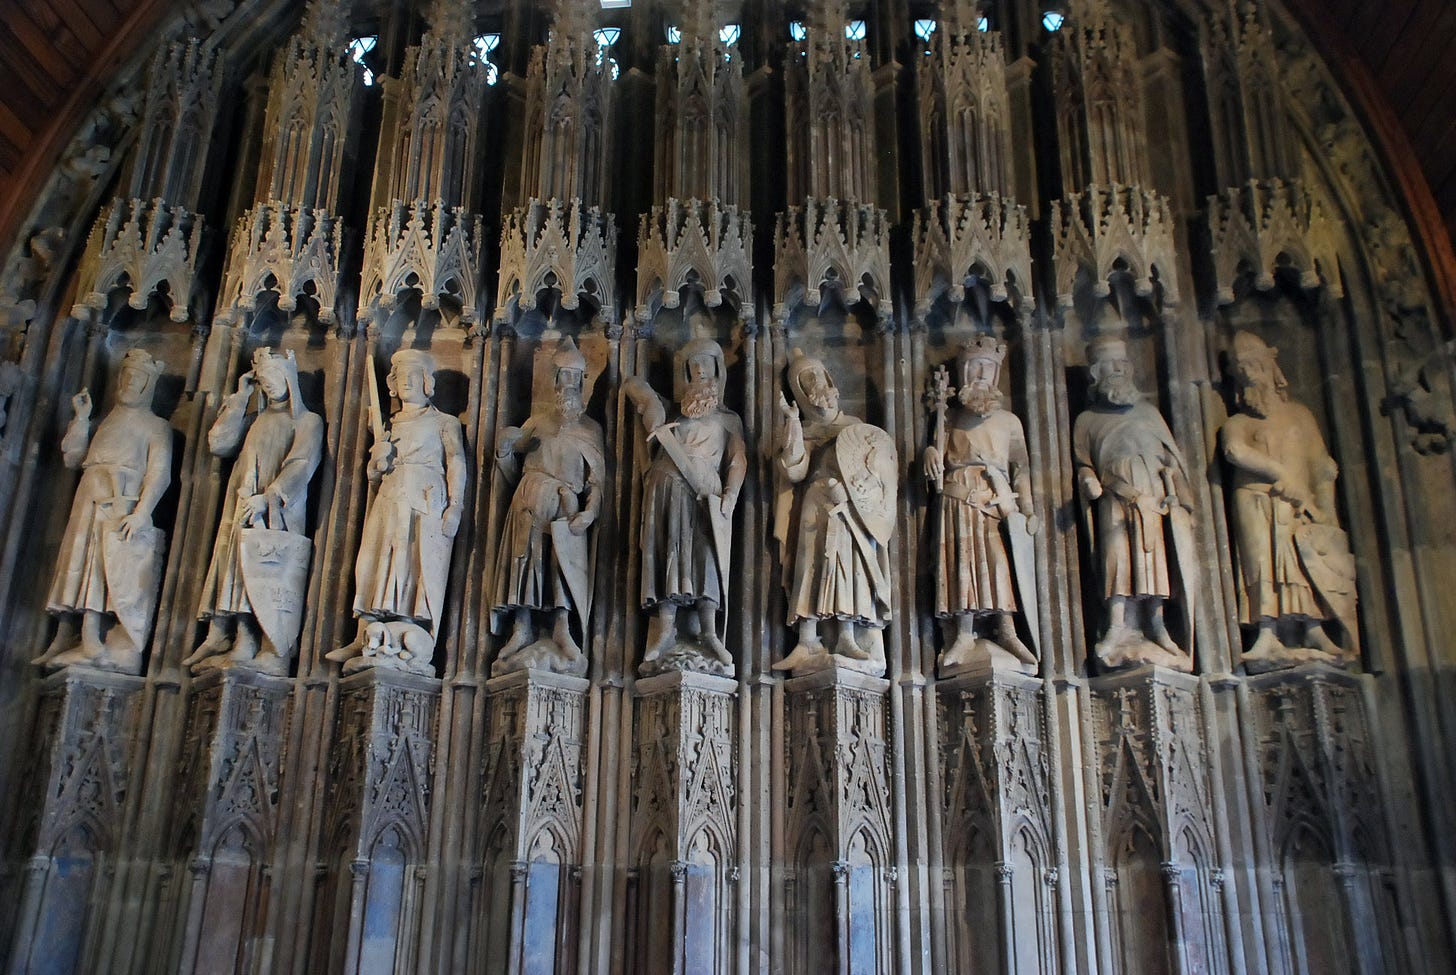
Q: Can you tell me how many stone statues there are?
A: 9